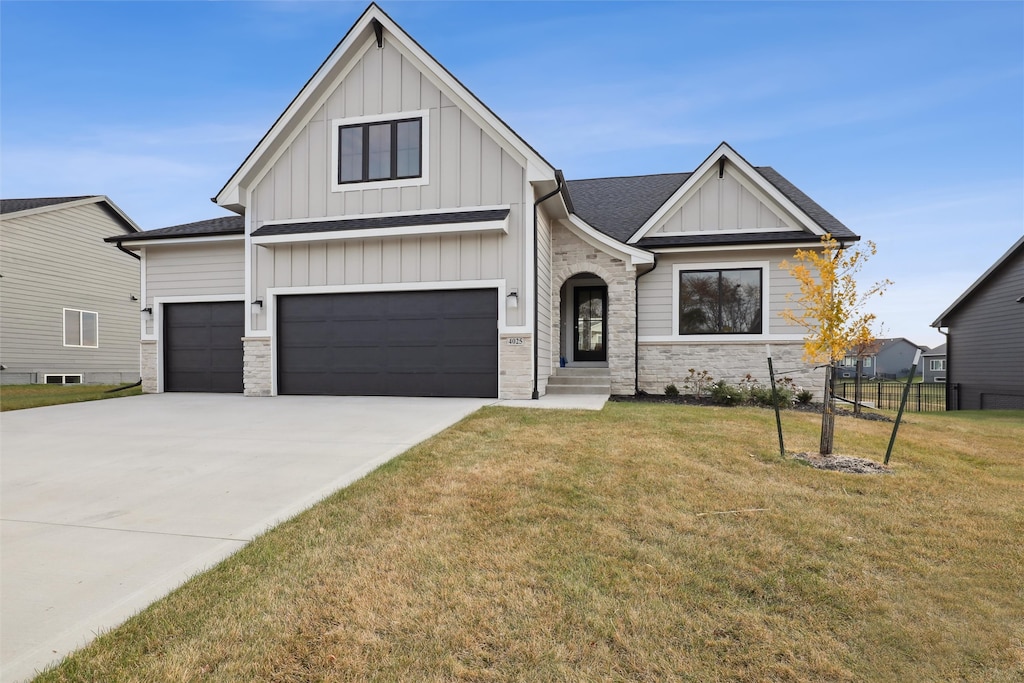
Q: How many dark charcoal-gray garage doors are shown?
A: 2